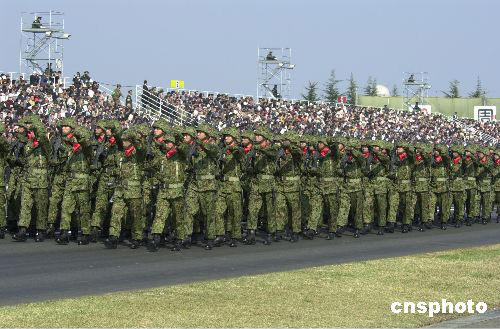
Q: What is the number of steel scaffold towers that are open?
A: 3